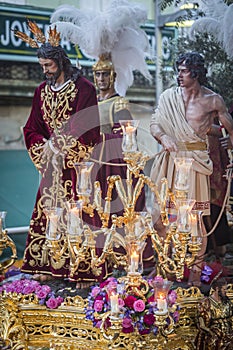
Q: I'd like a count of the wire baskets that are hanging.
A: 0